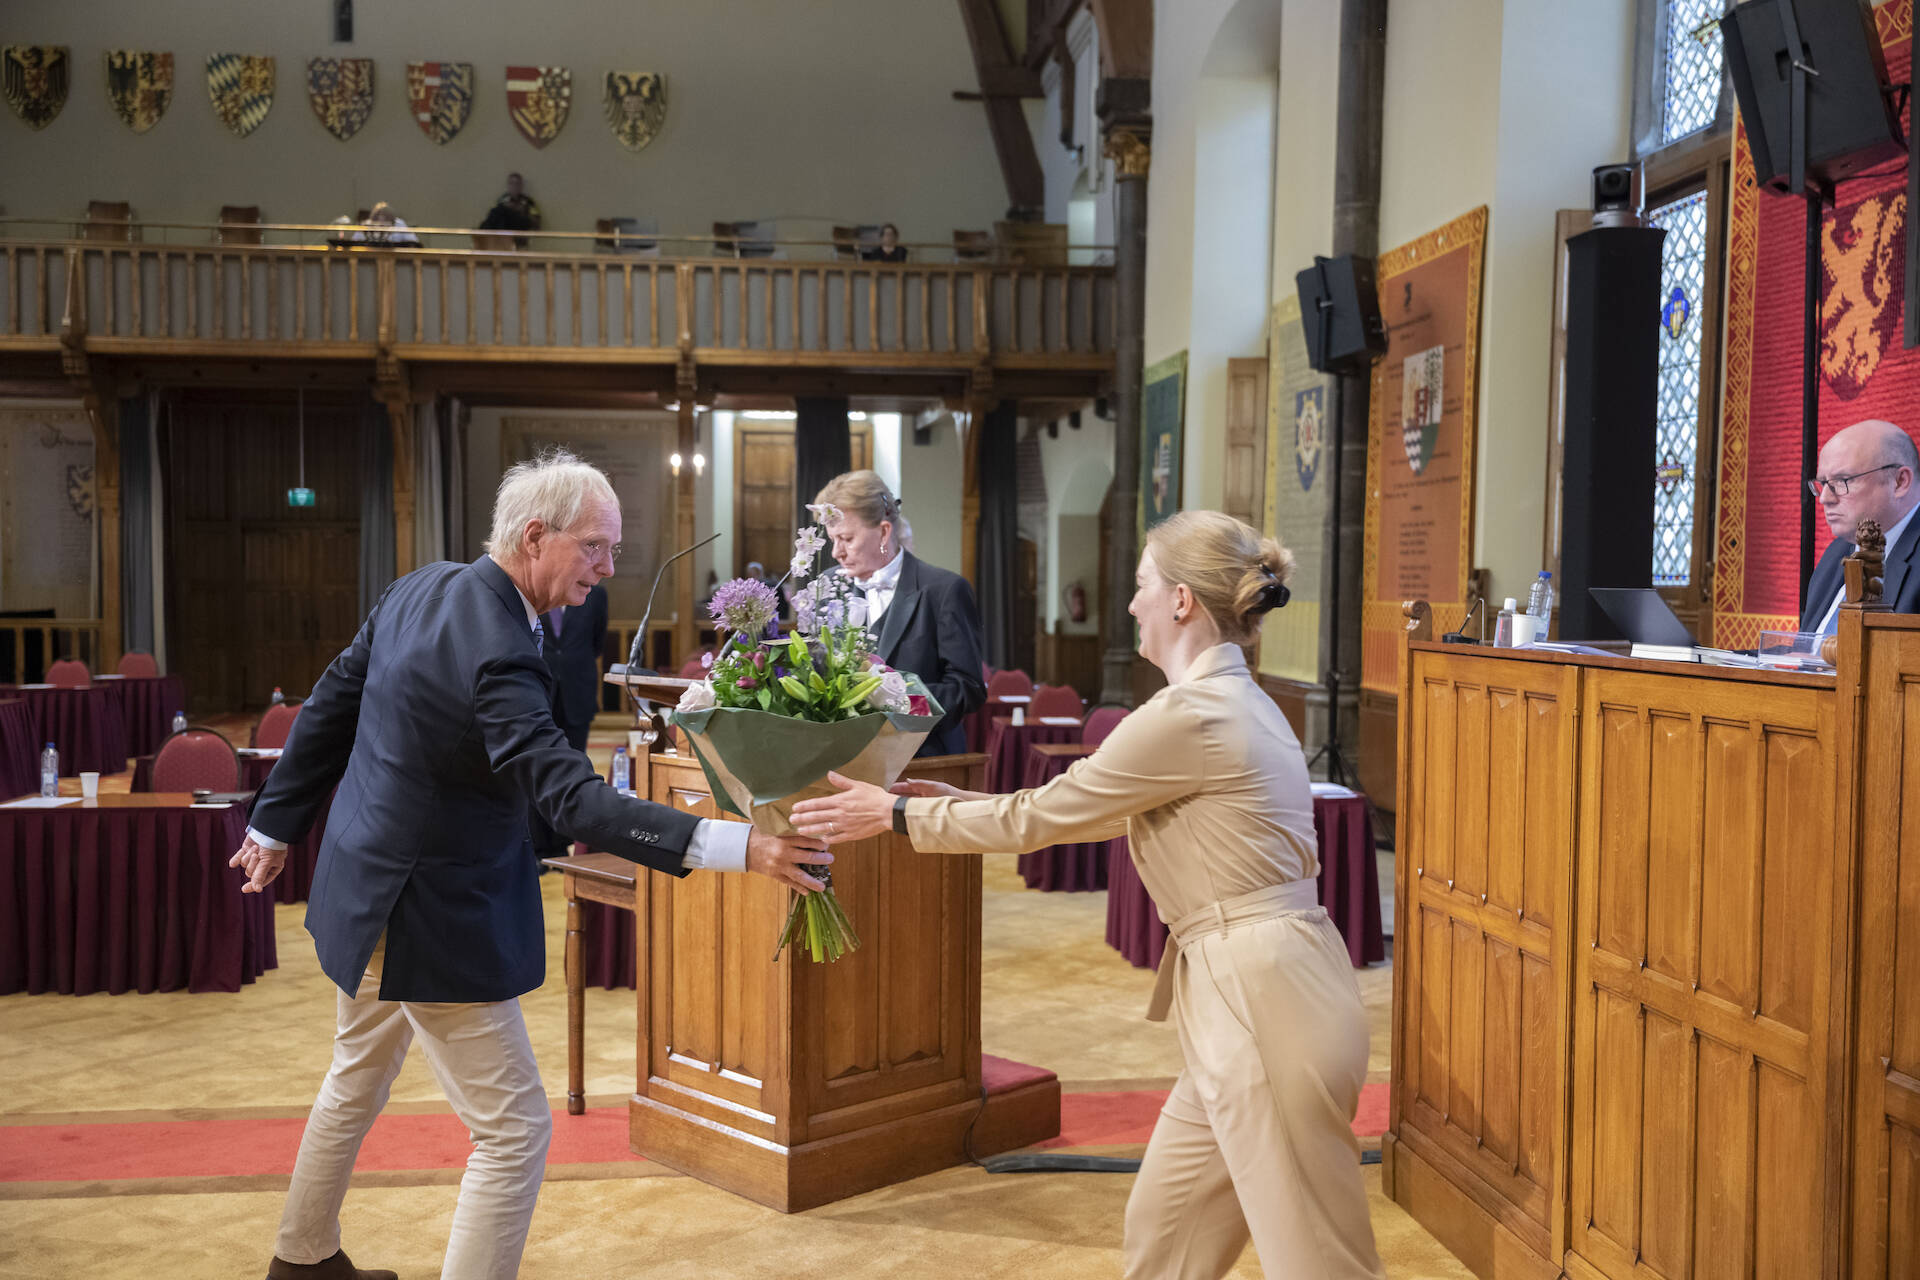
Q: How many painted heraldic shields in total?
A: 7